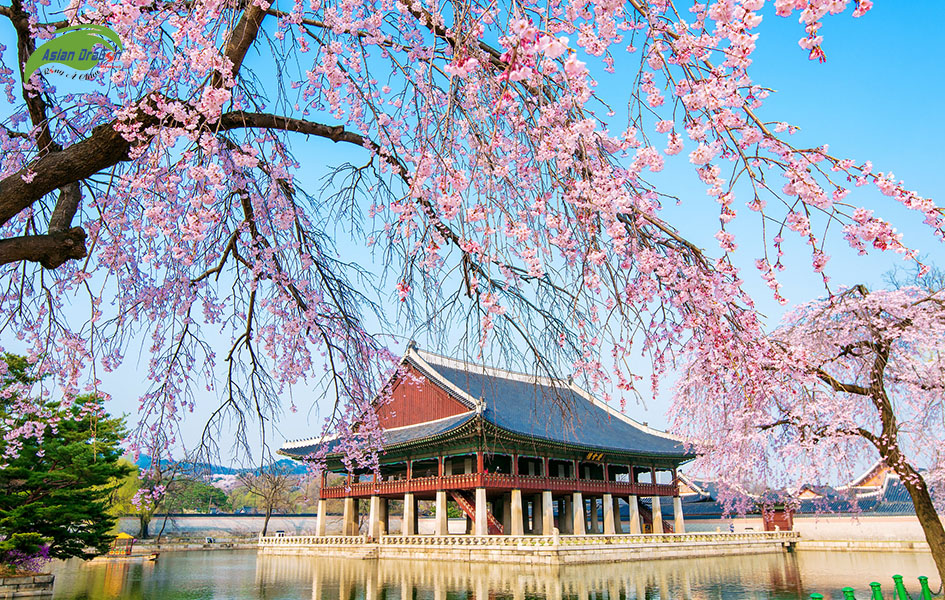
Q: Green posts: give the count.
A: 5